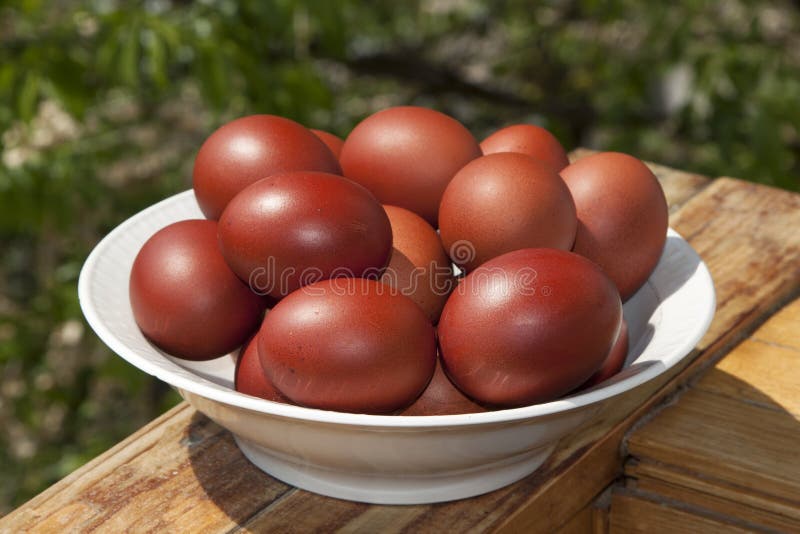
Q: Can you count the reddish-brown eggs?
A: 14